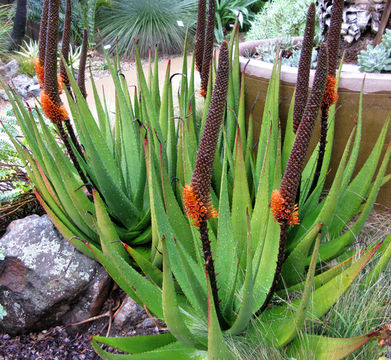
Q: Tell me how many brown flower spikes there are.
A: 10